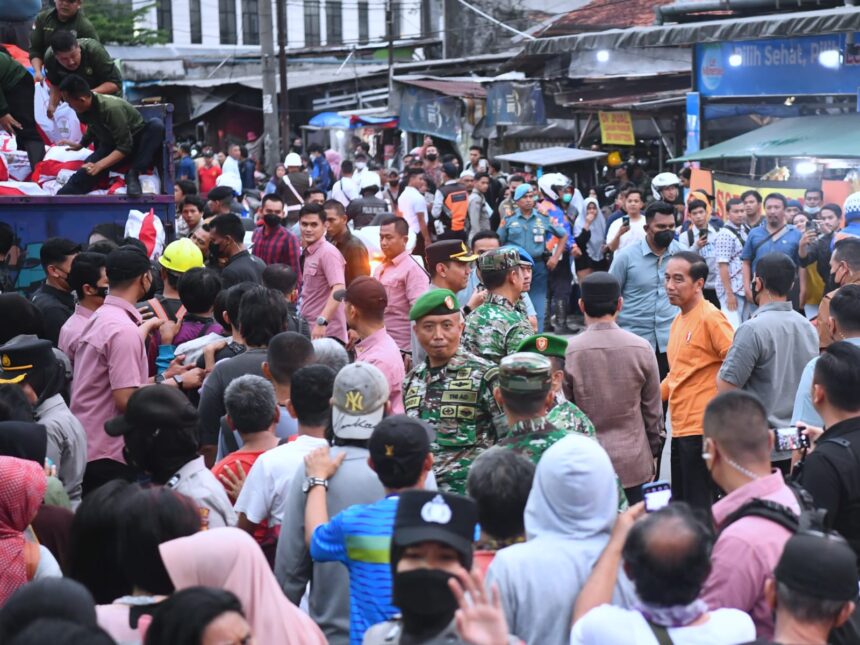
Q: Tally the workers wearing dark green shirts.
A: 4